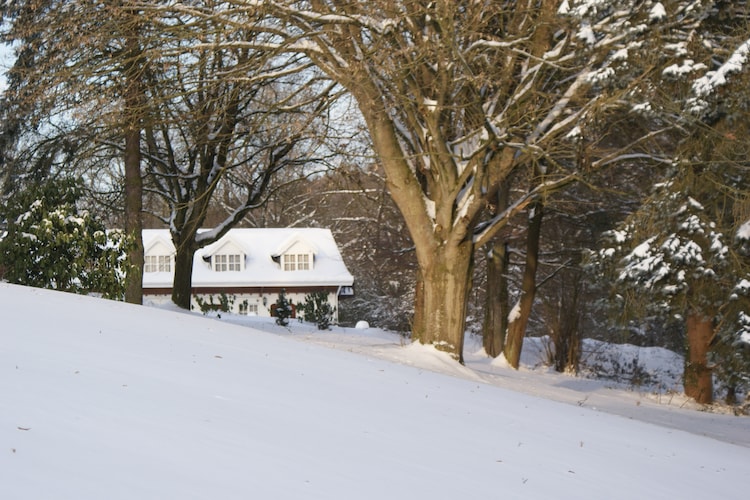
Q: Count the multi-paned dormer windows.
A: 3